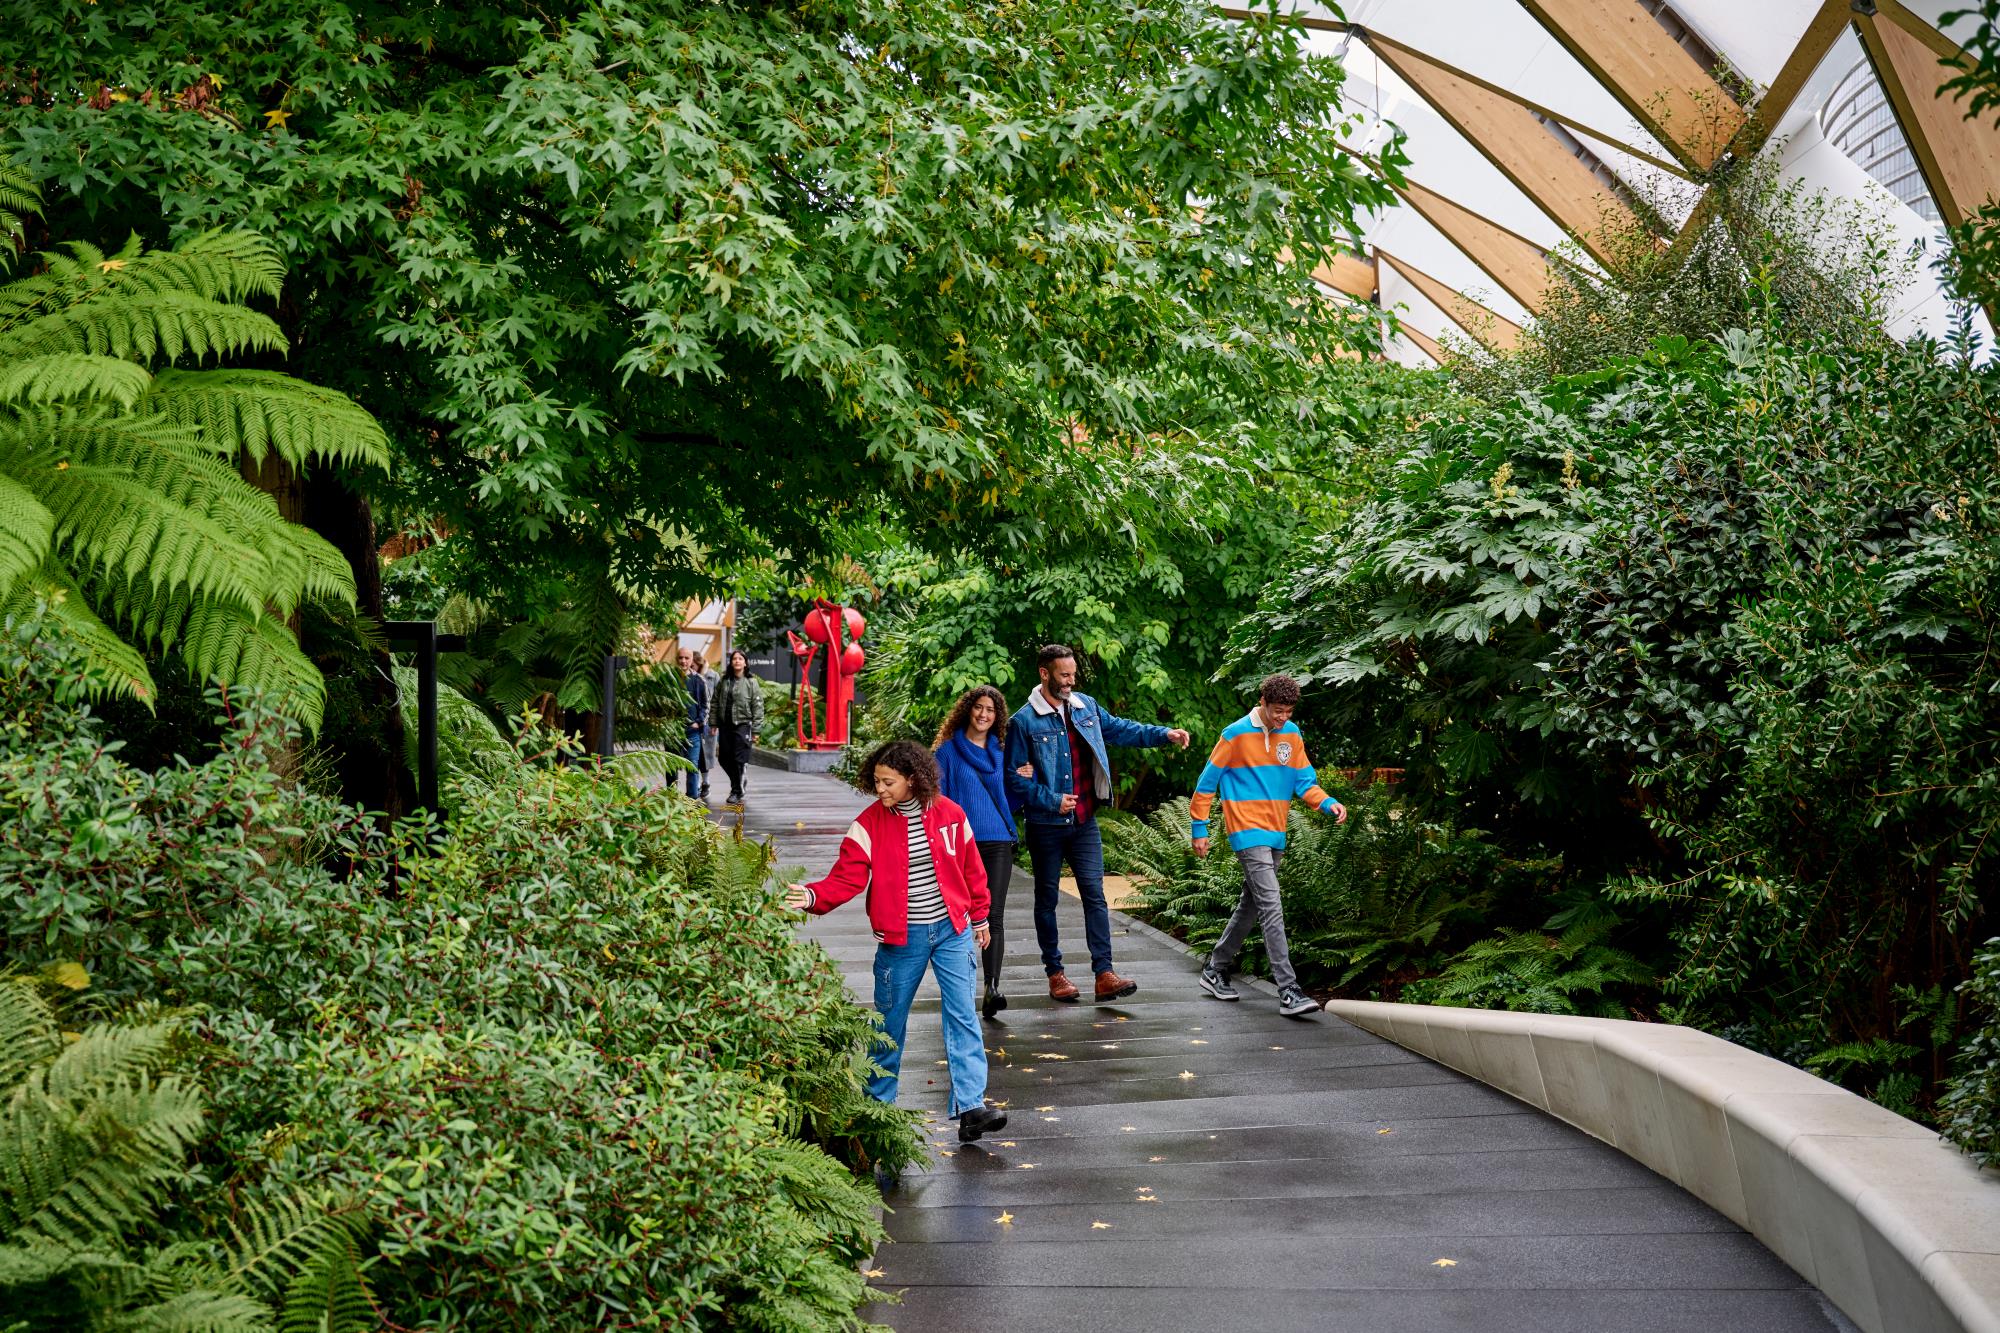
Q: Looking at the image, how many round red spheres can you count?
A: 3